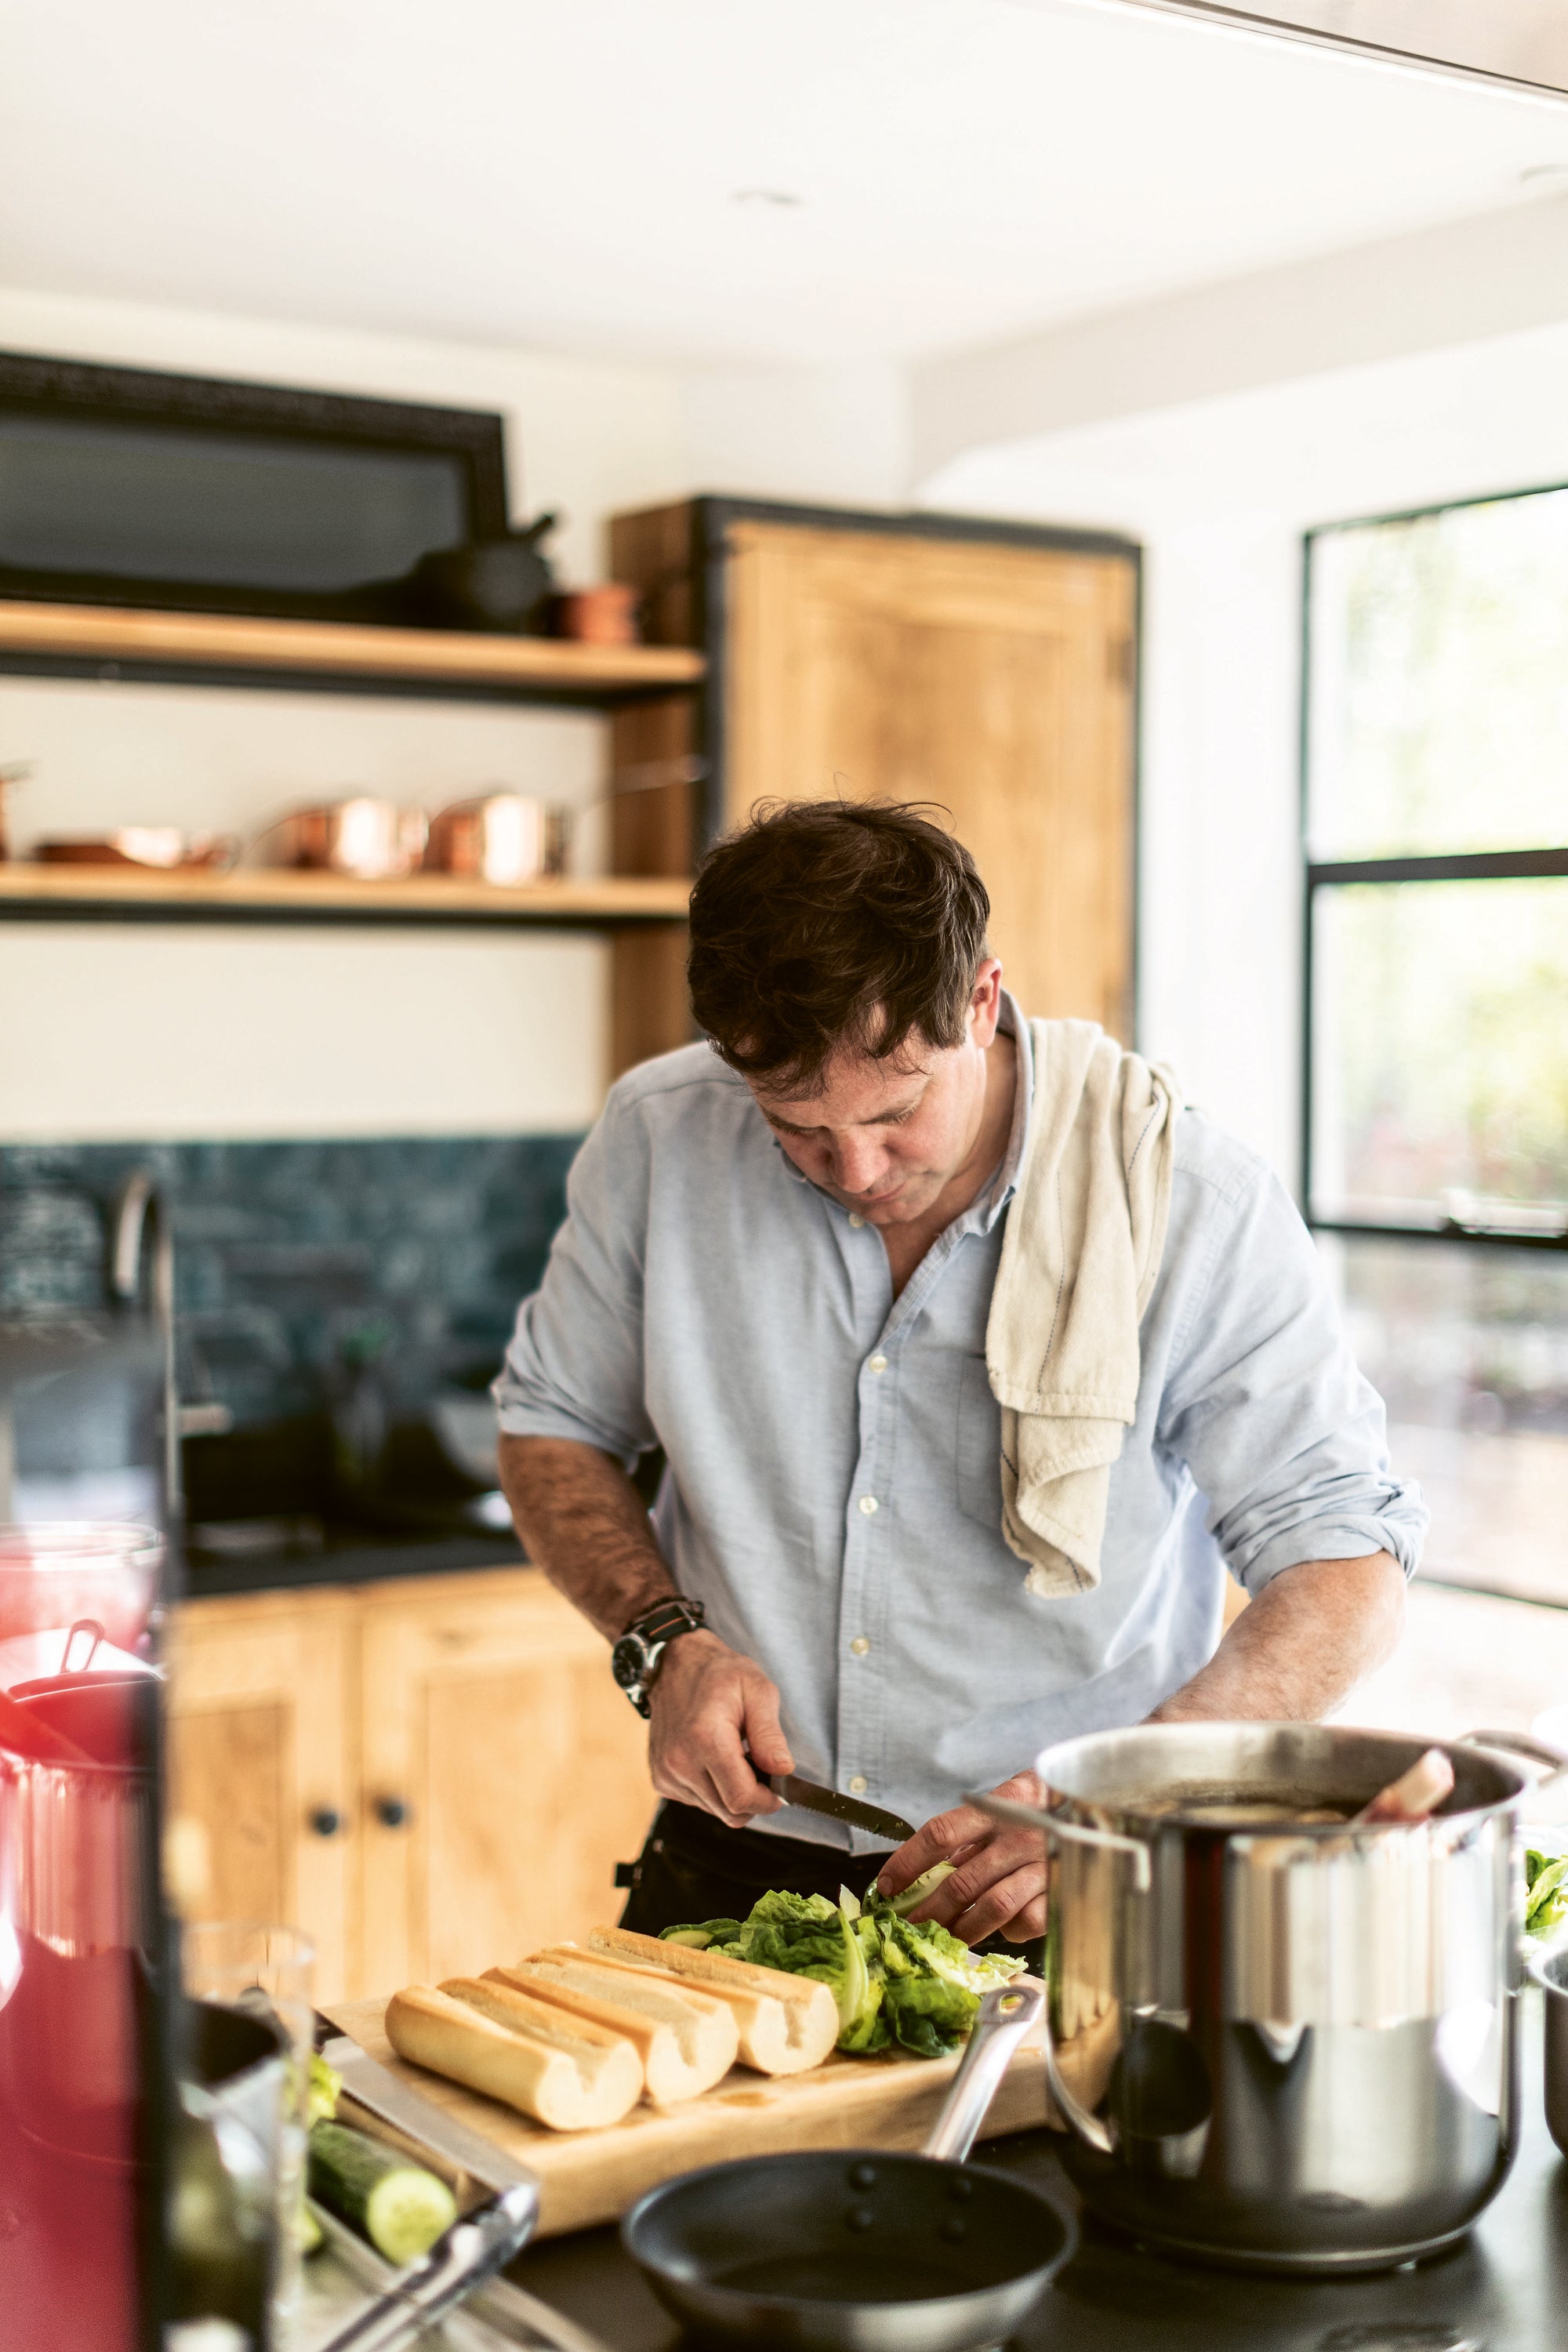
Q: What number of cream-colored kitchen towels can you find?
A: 1